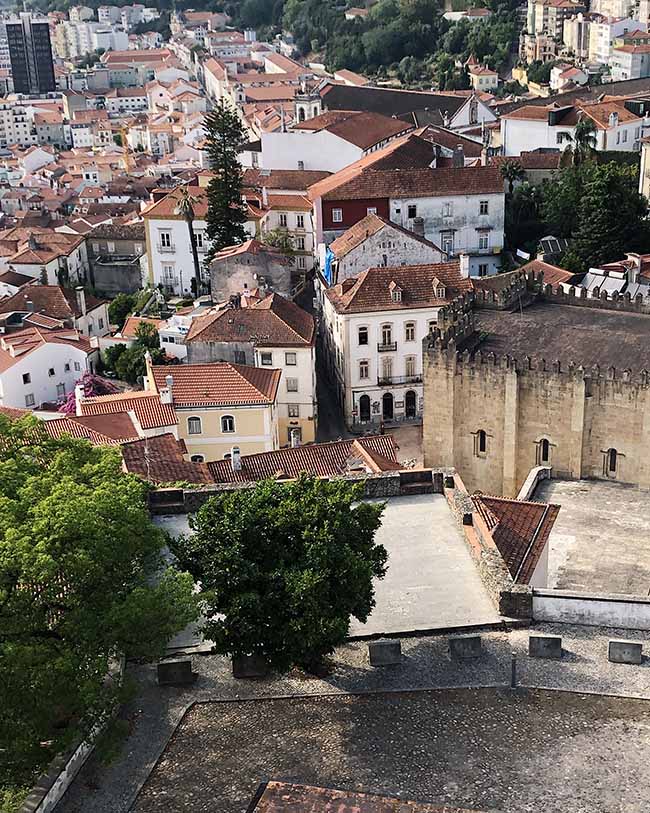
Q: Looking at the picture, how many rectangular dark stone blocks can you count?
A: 6